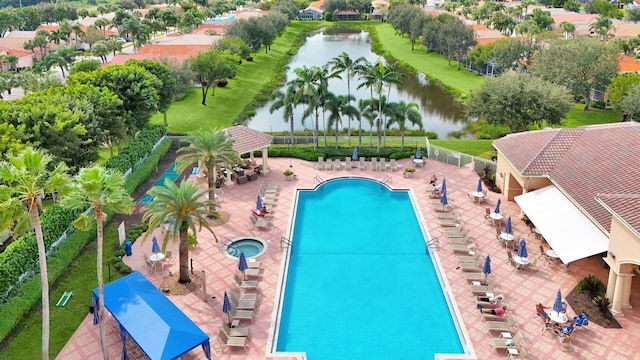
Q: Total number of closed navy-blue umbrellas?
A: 14